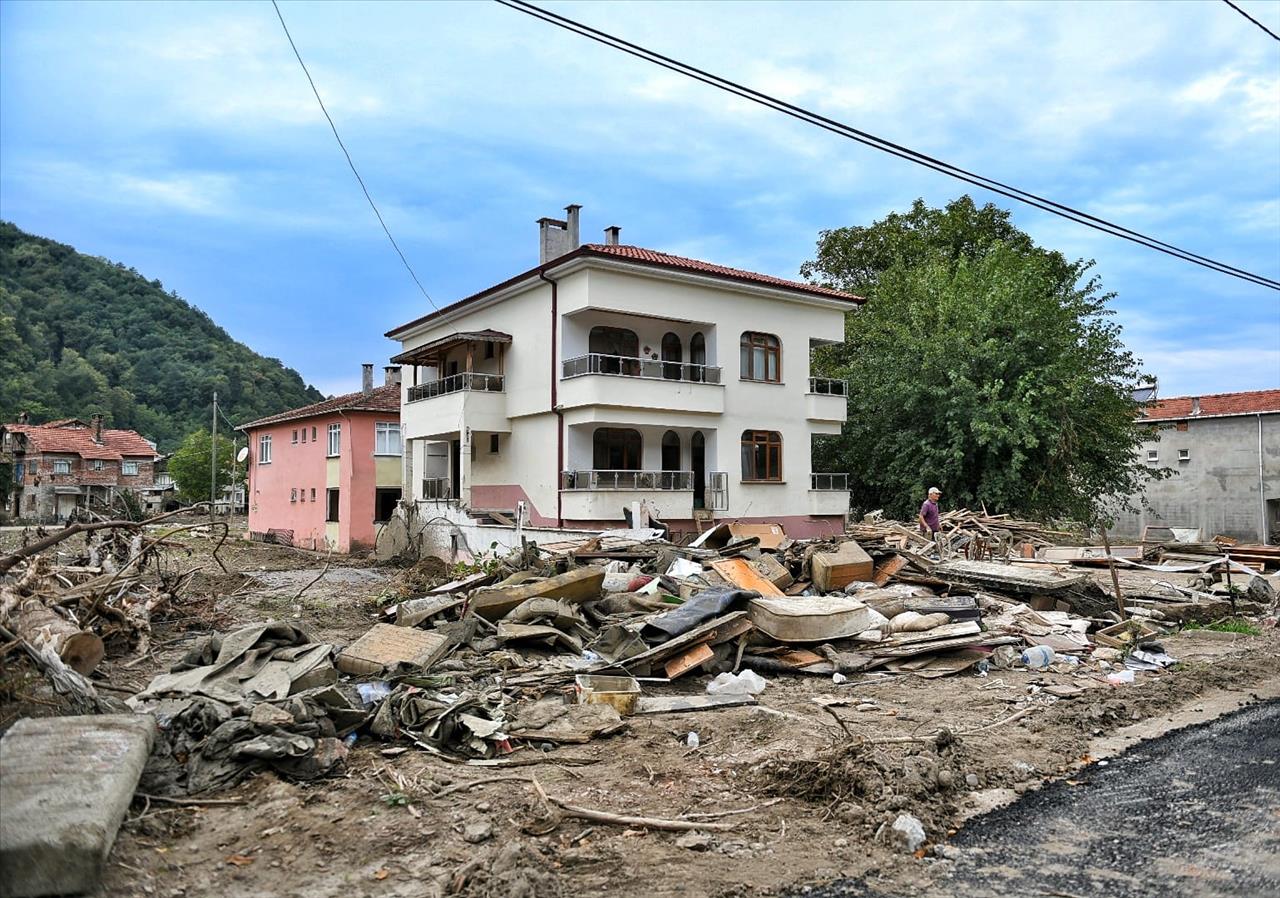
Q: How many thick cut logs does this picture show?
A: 1